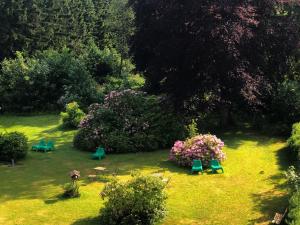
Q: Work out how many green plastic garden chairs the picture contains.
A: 5